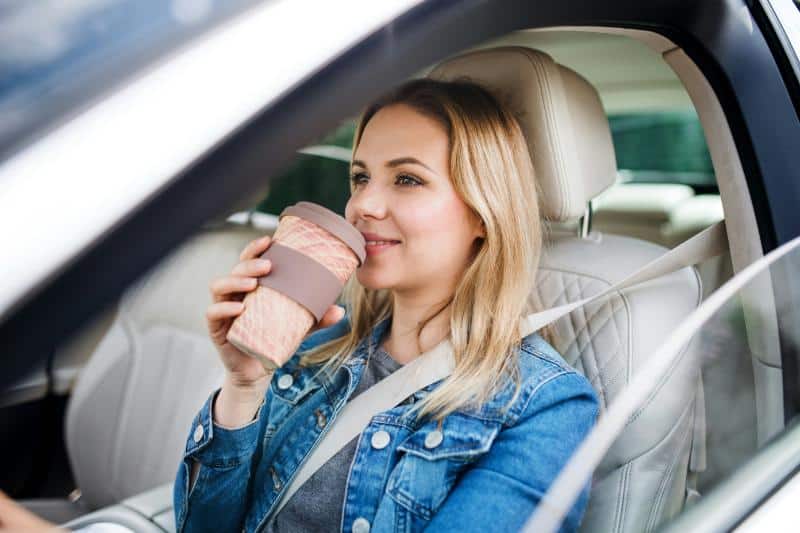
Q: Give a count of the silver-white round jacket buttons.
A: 5